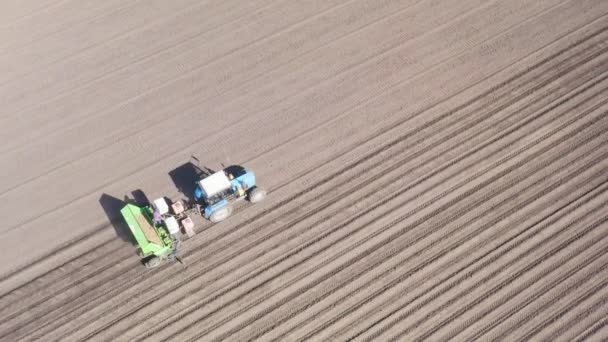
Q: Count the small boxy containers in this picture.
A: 4